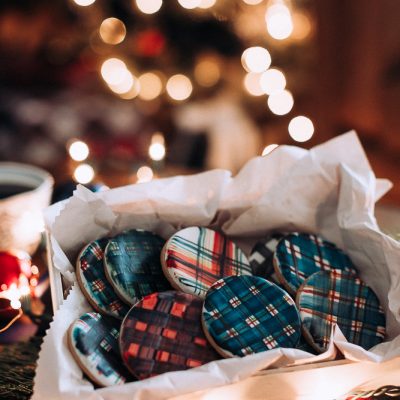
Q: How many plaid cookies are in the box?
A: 9